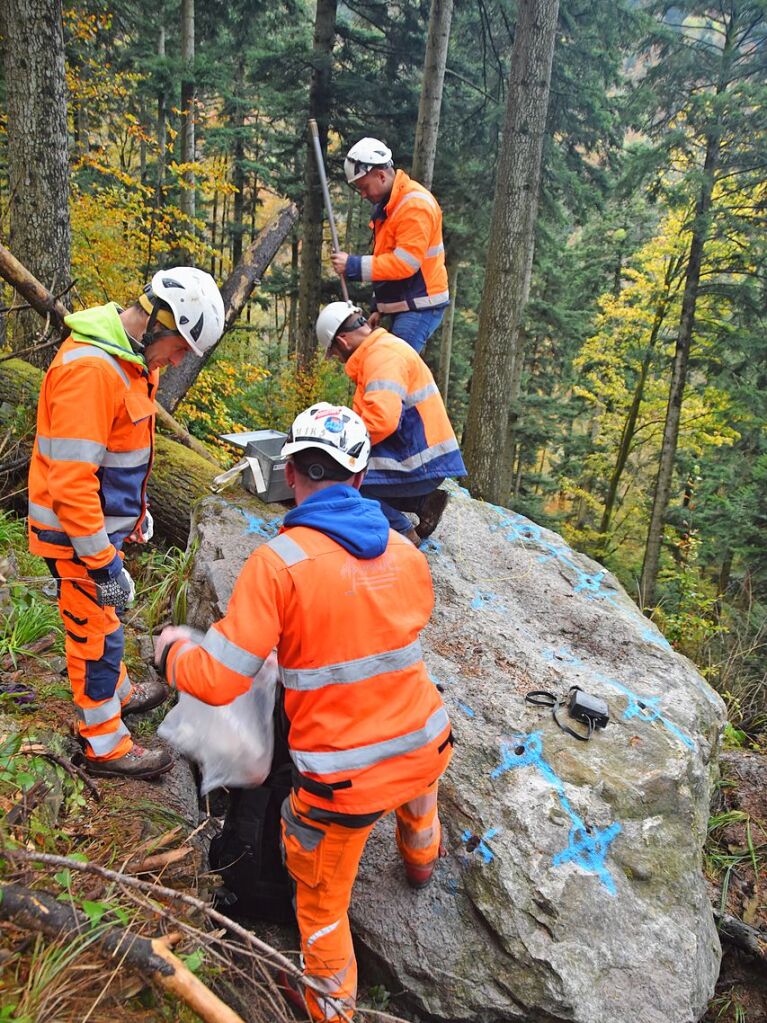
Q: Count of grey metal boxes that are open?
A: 1